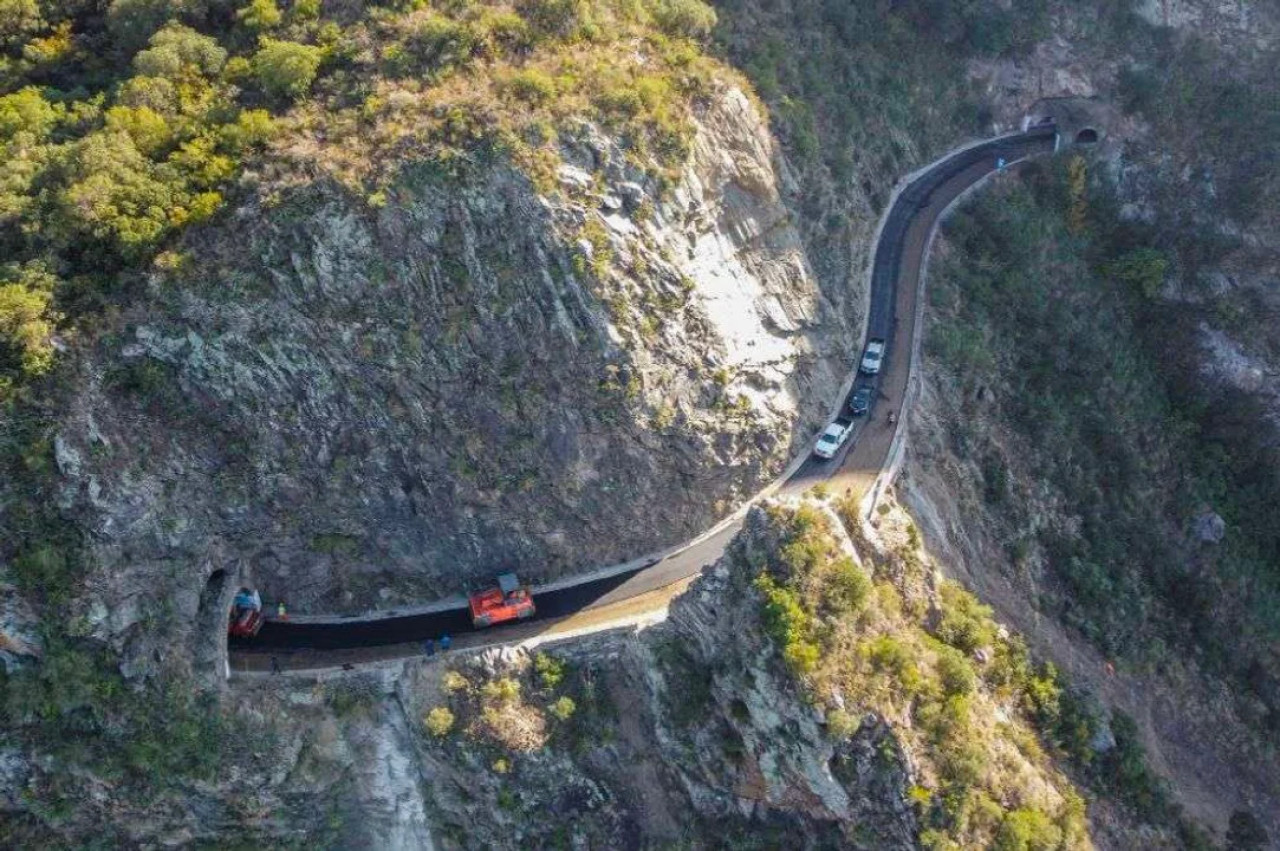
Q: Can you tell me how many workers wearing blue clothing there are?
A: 2